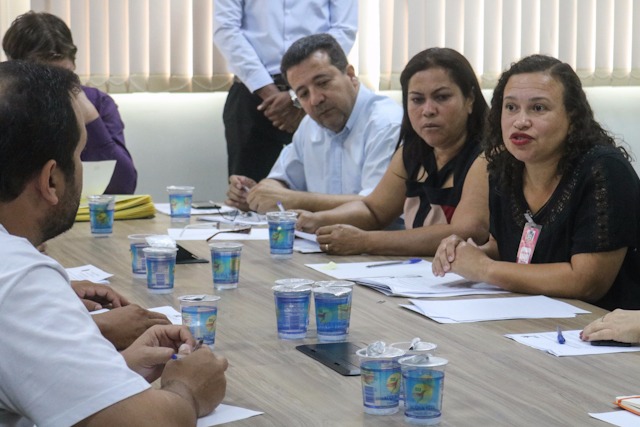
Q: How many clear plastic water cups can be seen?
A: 14